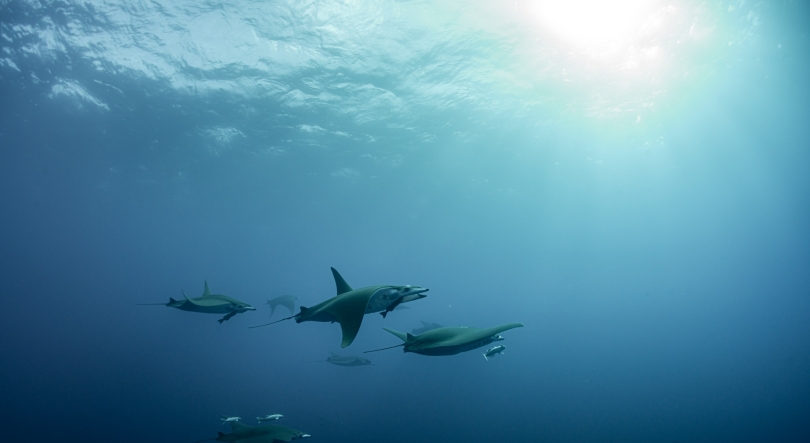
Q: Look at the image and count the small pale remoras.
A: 3